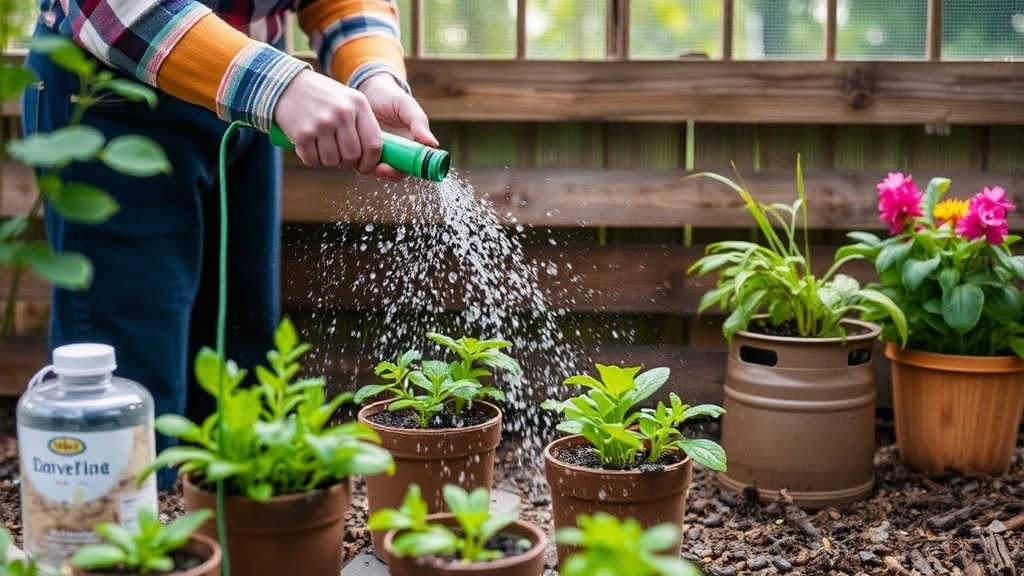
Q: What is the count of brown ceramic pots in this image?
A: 5